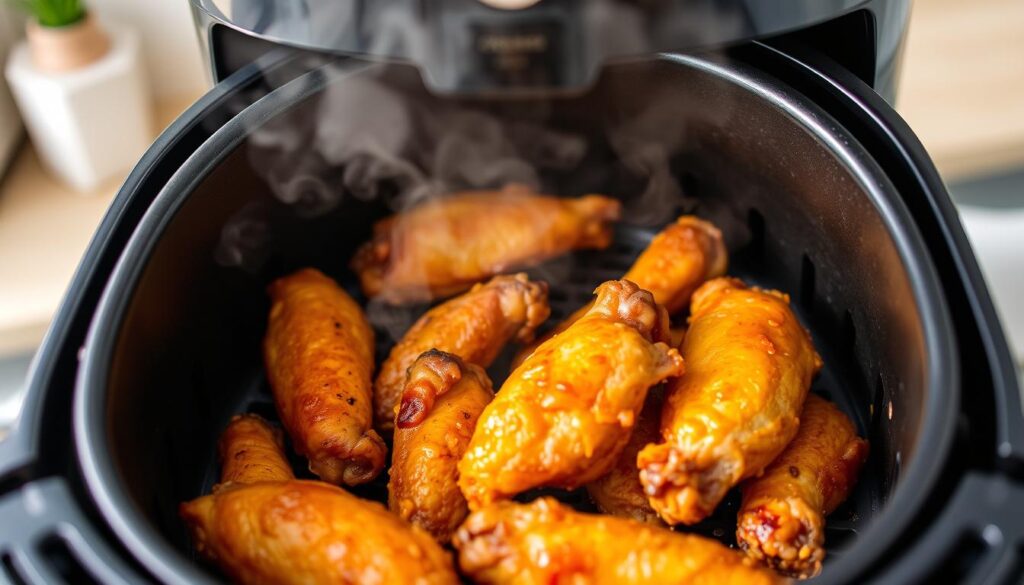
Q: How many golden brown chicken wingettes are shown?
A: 12